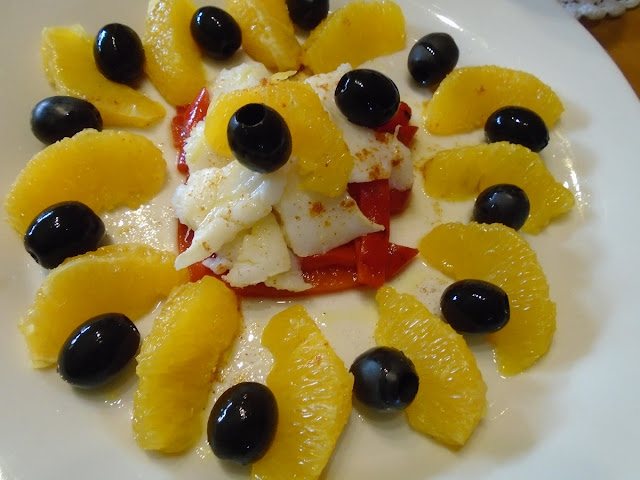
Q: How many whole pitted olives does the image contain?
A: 14